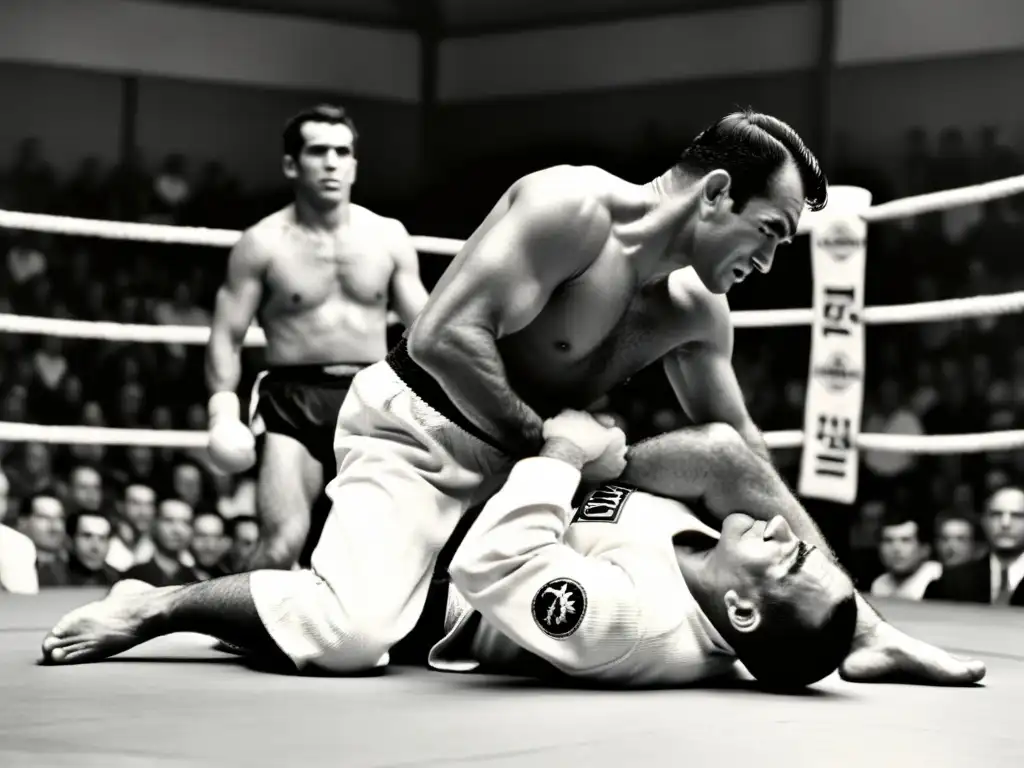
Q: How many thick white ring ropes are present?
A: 3